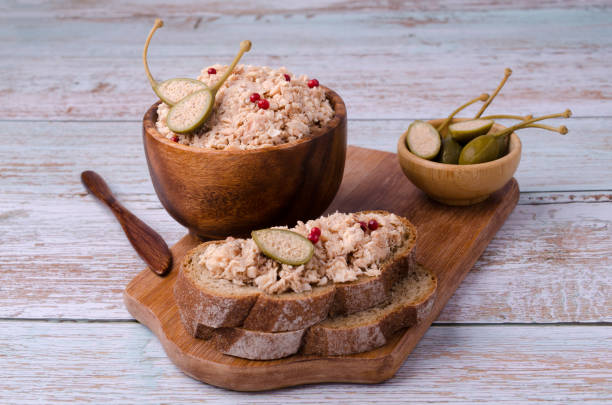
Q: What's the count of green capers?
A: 8